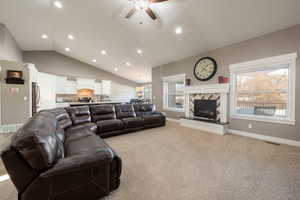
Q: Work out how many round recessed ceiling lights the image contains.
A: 10